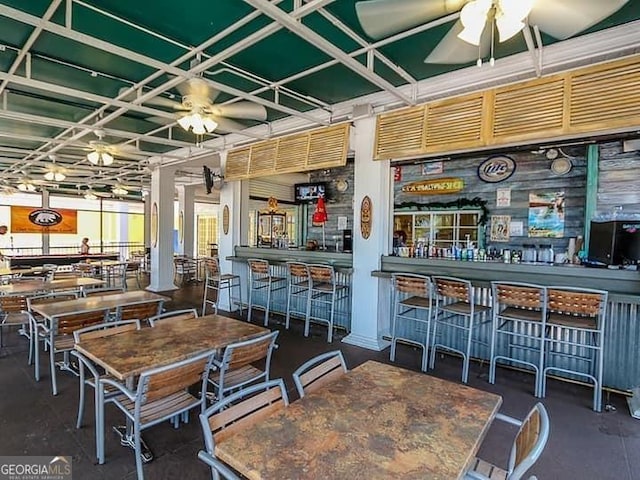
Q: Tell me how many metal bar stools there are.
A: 8